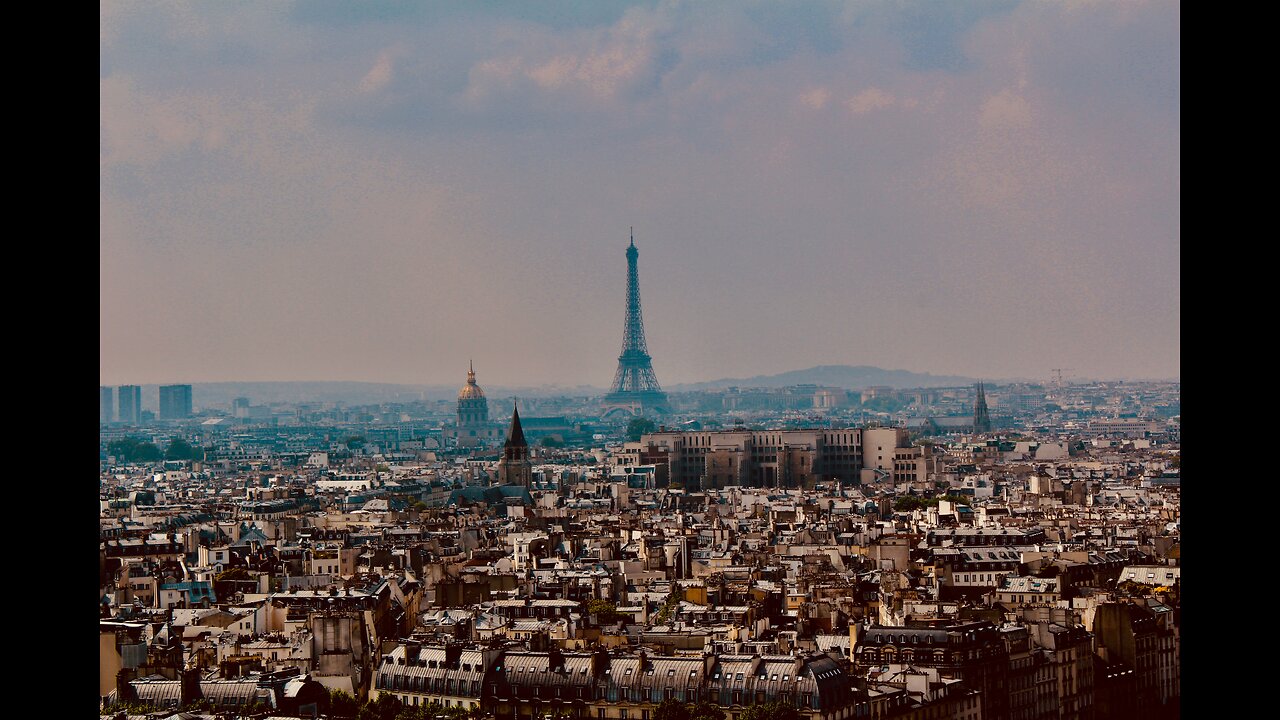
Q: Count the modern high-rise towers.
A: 3